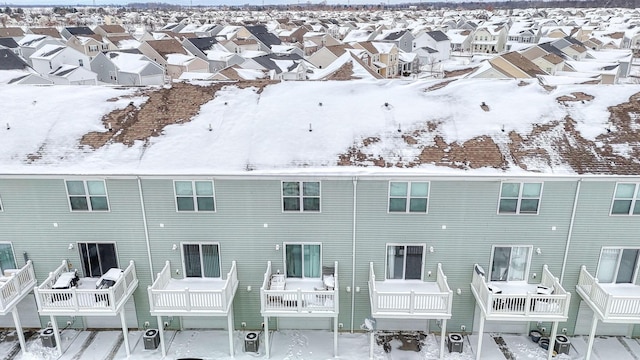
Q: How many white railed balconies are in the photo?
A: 7